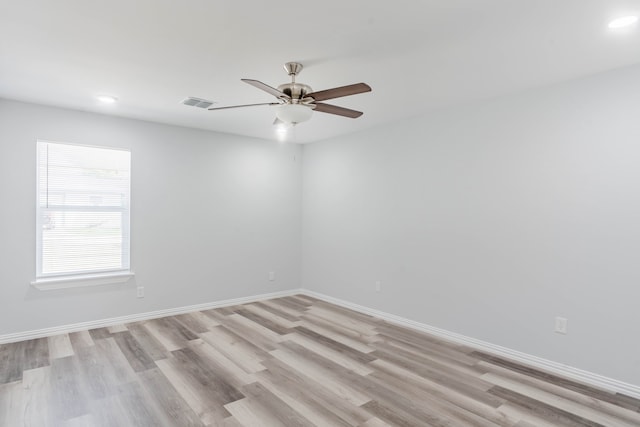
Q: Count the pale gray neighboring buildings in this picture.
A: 1